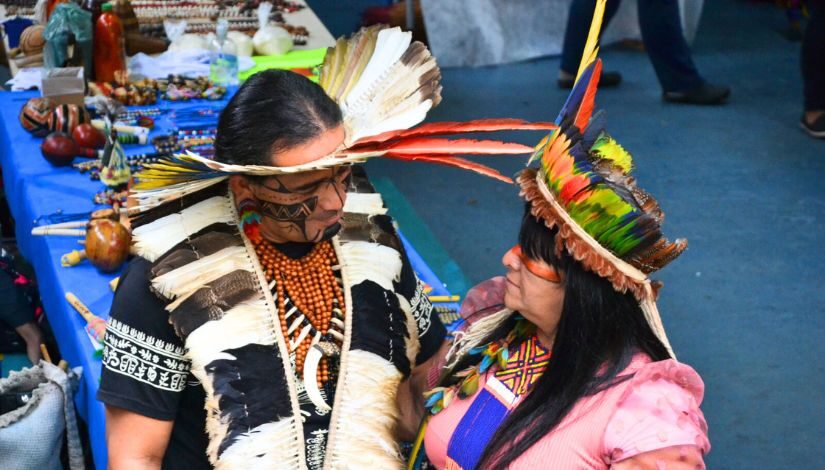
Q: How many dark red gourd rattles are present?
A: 2